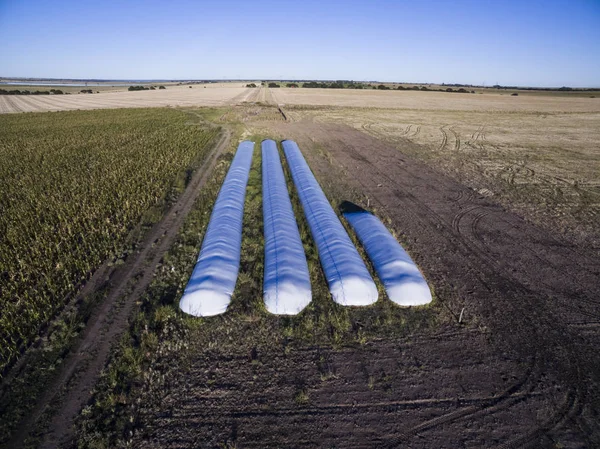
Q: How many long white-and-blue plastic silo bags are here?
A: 4